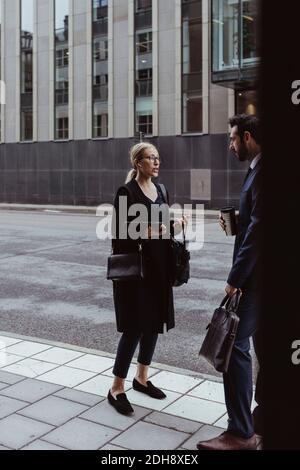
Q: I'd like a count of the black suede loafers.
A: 2